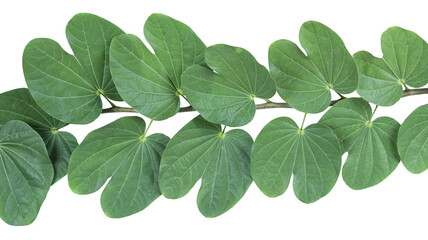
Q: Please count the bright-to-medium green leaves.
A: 12